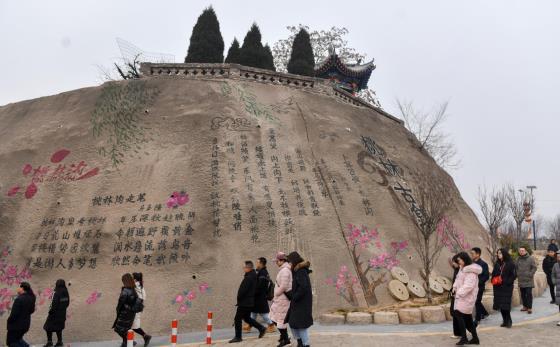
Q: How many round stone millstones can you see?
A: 5